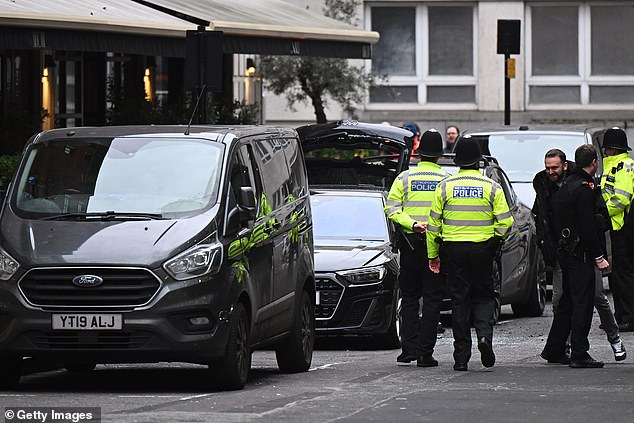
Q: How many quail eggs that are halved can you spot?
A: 0